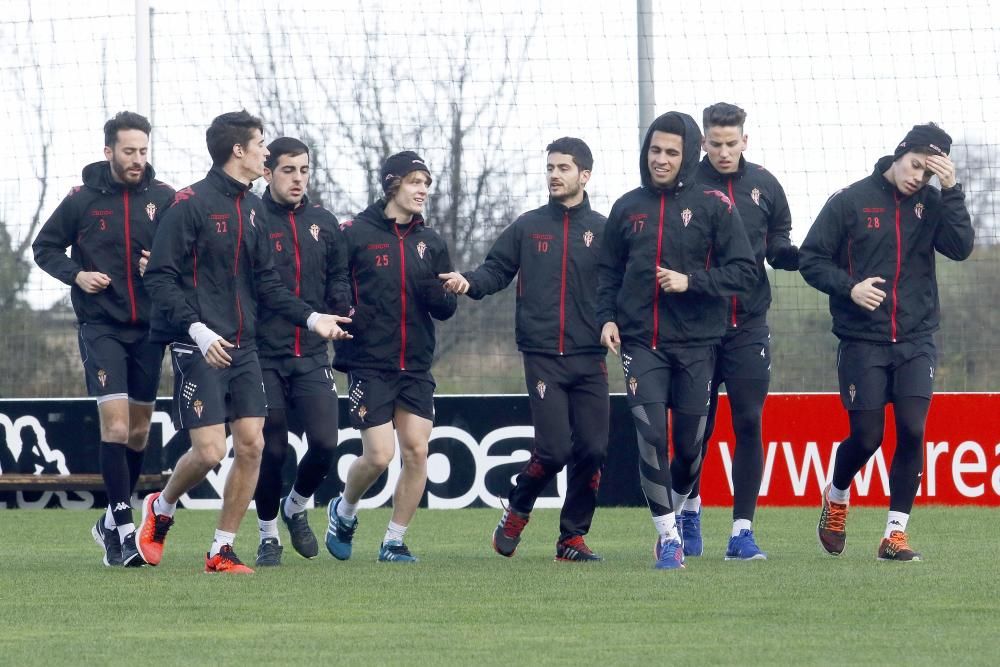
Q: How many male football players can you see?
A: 8